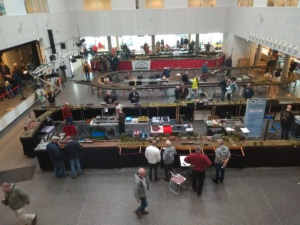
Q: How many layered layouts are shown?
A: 3